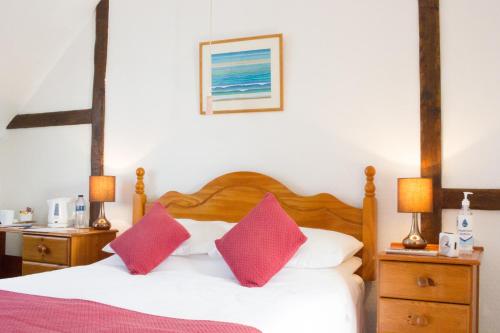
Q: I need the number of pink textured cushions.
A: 2